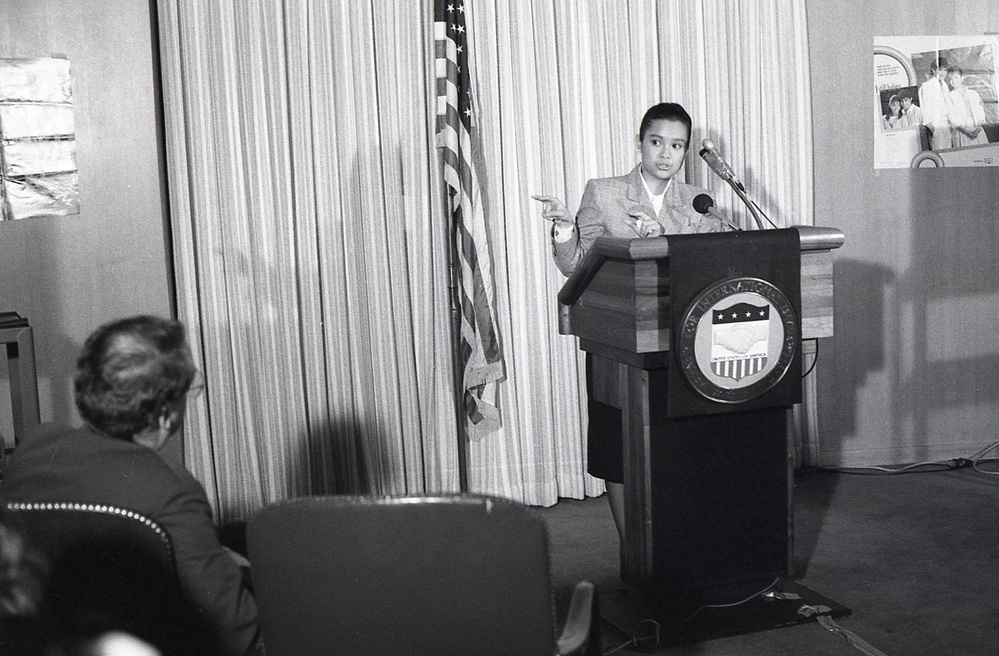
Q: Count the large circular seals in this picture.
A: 1